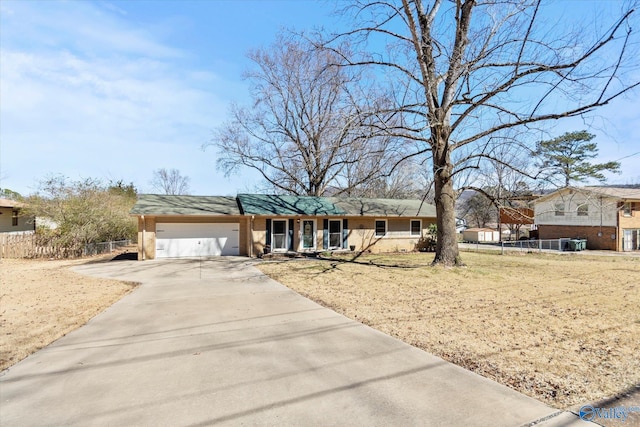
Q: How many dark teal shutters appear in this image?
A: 4